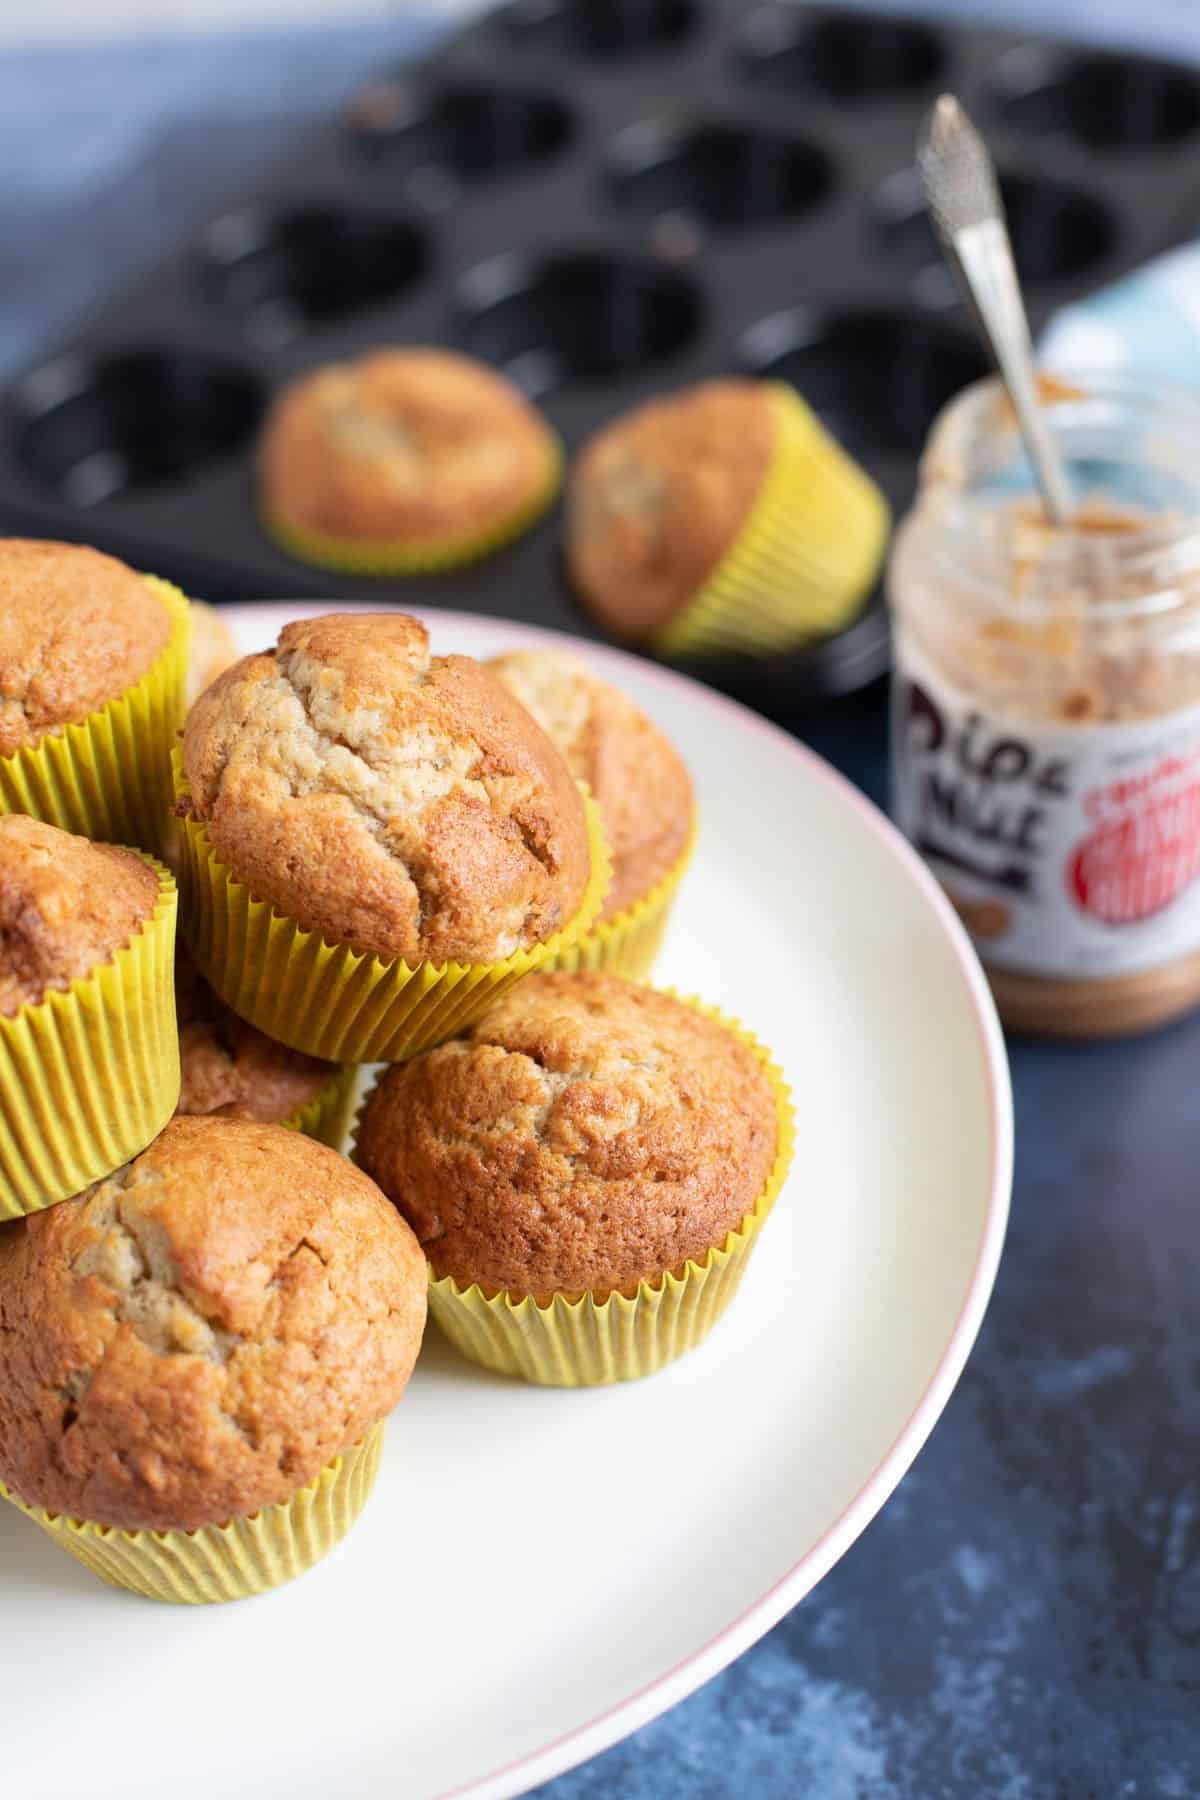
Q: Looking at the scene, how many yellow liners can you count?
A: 9